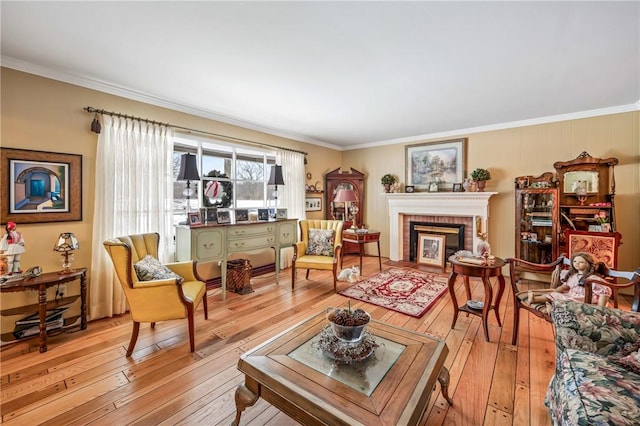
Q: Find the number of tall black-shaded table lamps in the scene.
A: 2